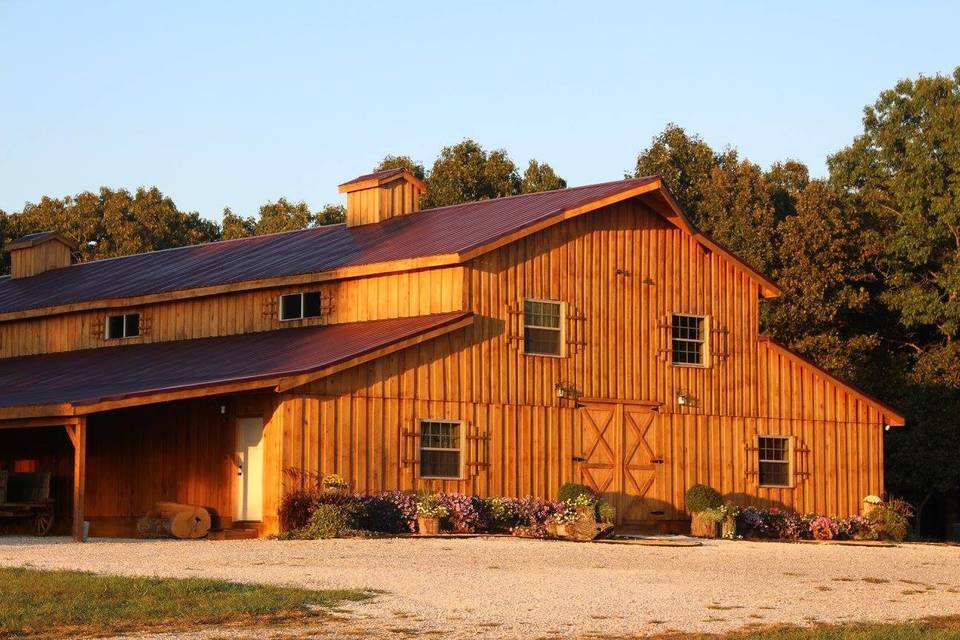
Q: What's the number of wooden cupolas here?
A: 2